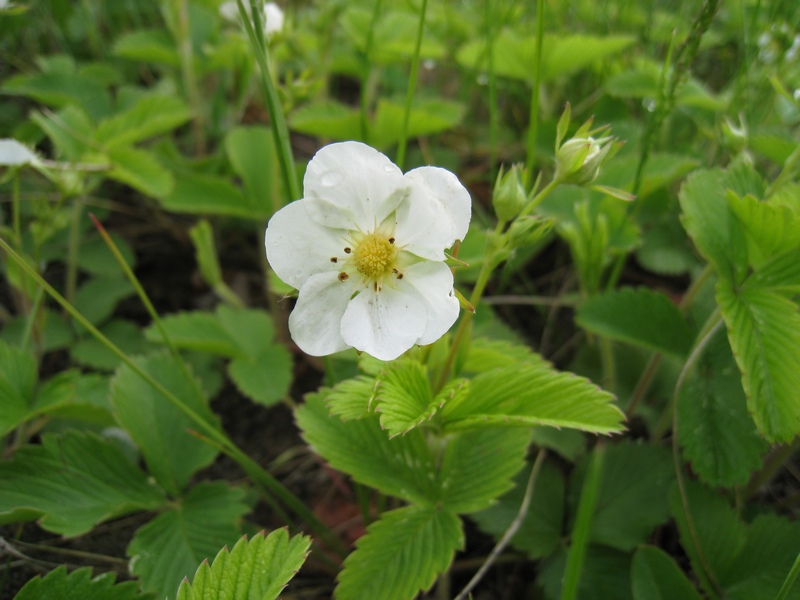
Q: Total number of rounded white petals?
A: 6